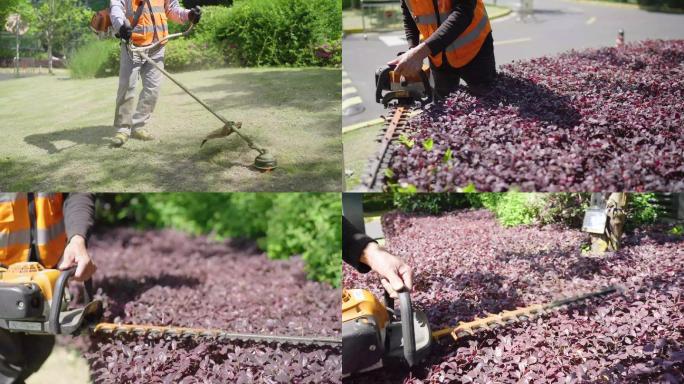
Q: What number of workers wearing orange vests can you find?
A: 3